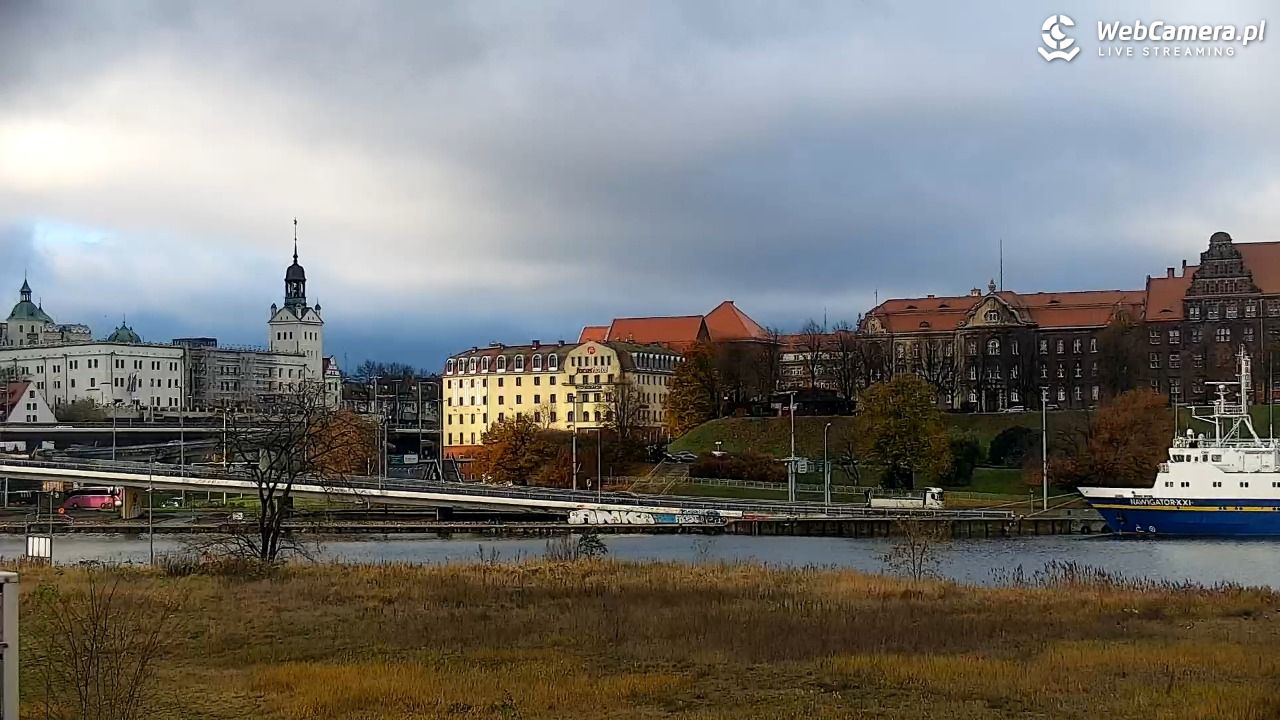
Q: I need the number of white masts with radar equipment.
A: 1